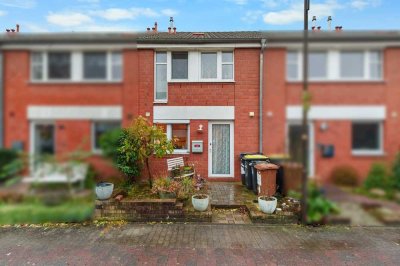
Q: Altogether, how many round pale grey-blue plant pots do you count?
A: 3